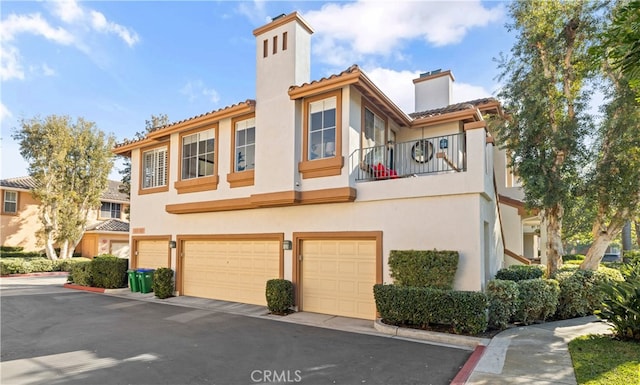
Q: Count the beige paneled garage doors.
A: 3